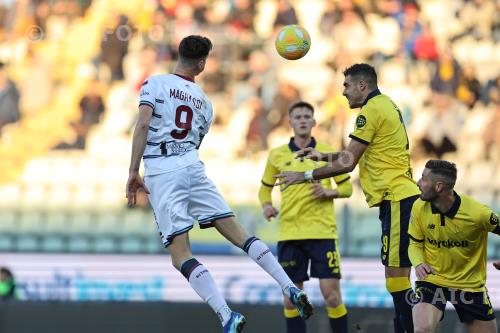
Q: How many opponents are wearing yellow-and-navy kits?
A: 3